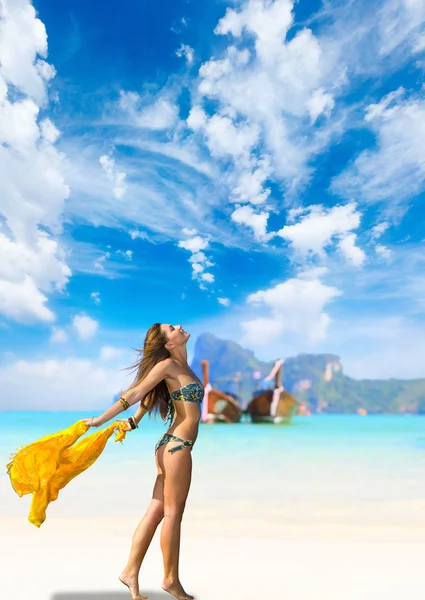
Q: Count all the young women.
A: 1